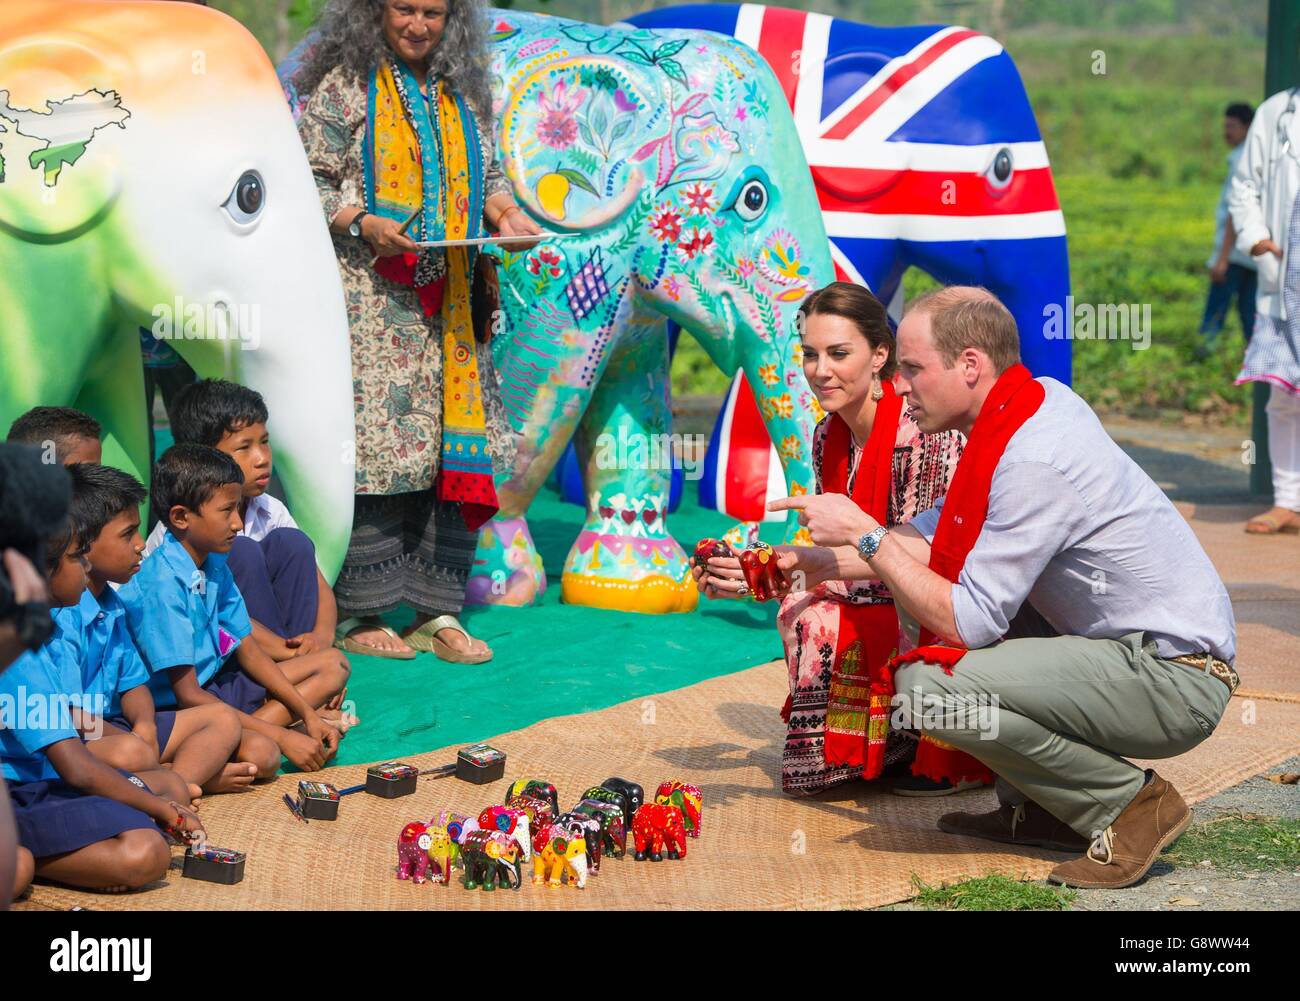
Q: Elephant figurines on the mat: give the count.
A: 13